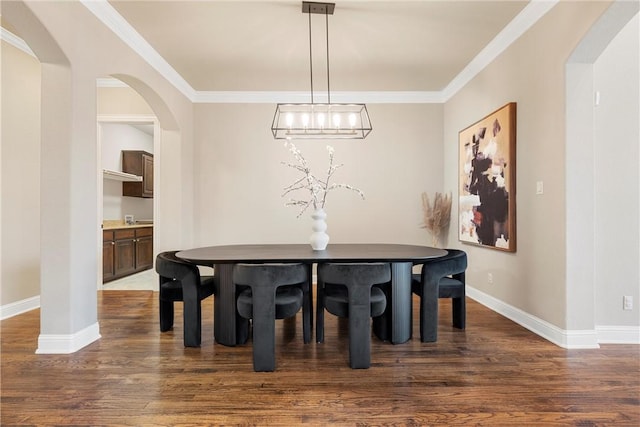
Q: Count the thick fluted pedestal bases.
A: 2